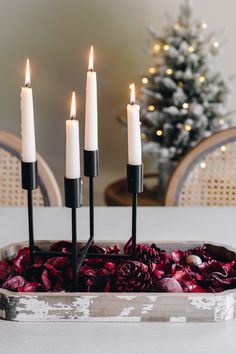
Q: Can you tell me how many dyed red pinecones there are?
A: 2